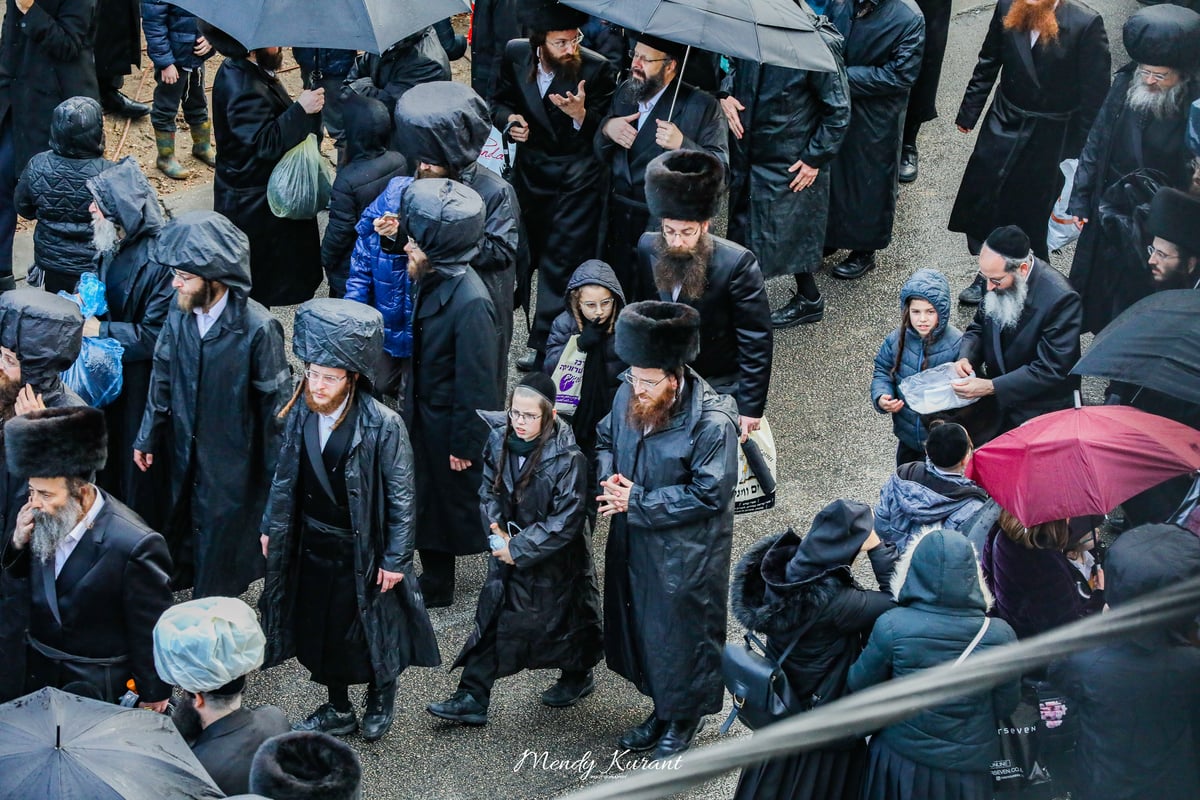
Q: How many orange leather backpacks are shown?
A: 0